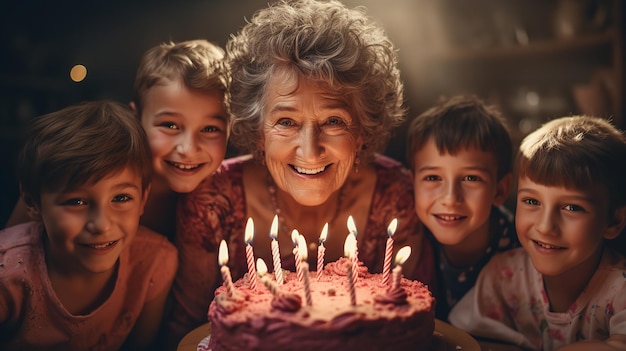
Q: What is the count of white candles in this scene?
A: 1